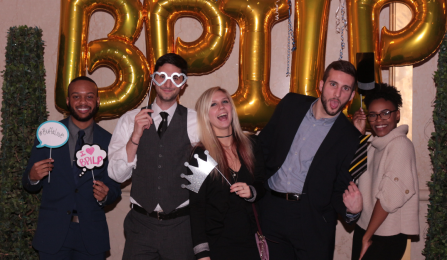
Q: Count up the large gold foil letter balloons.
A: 5